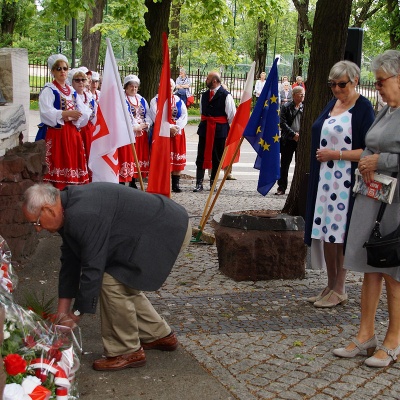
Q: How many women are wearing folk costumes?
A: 6